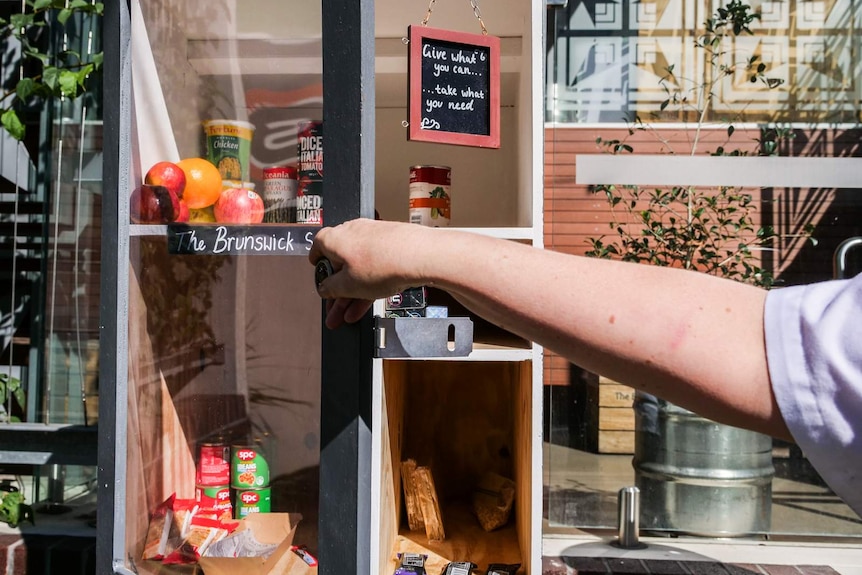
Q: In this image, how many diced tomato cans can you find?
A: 2